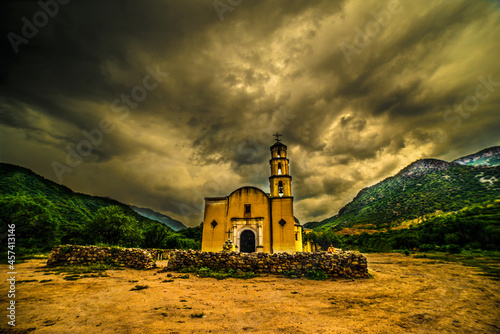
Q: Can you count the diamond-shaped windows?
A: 2